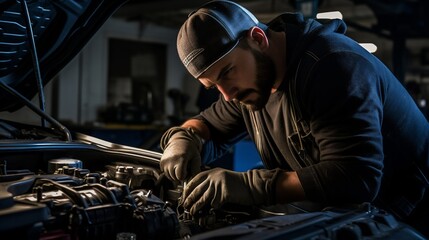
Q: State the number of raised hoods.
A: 1